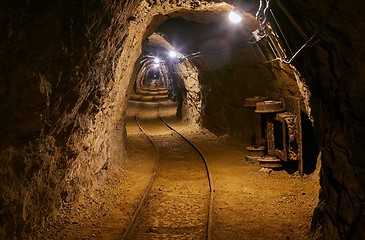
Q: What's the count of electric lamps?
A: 4